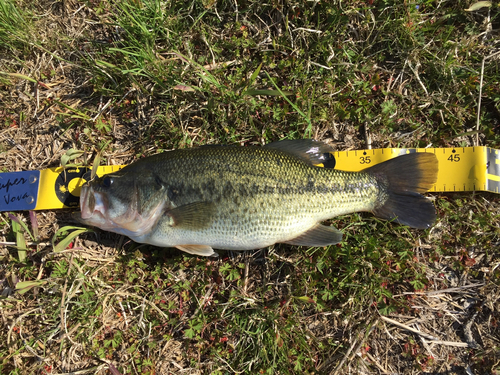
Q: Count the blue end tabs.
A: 1